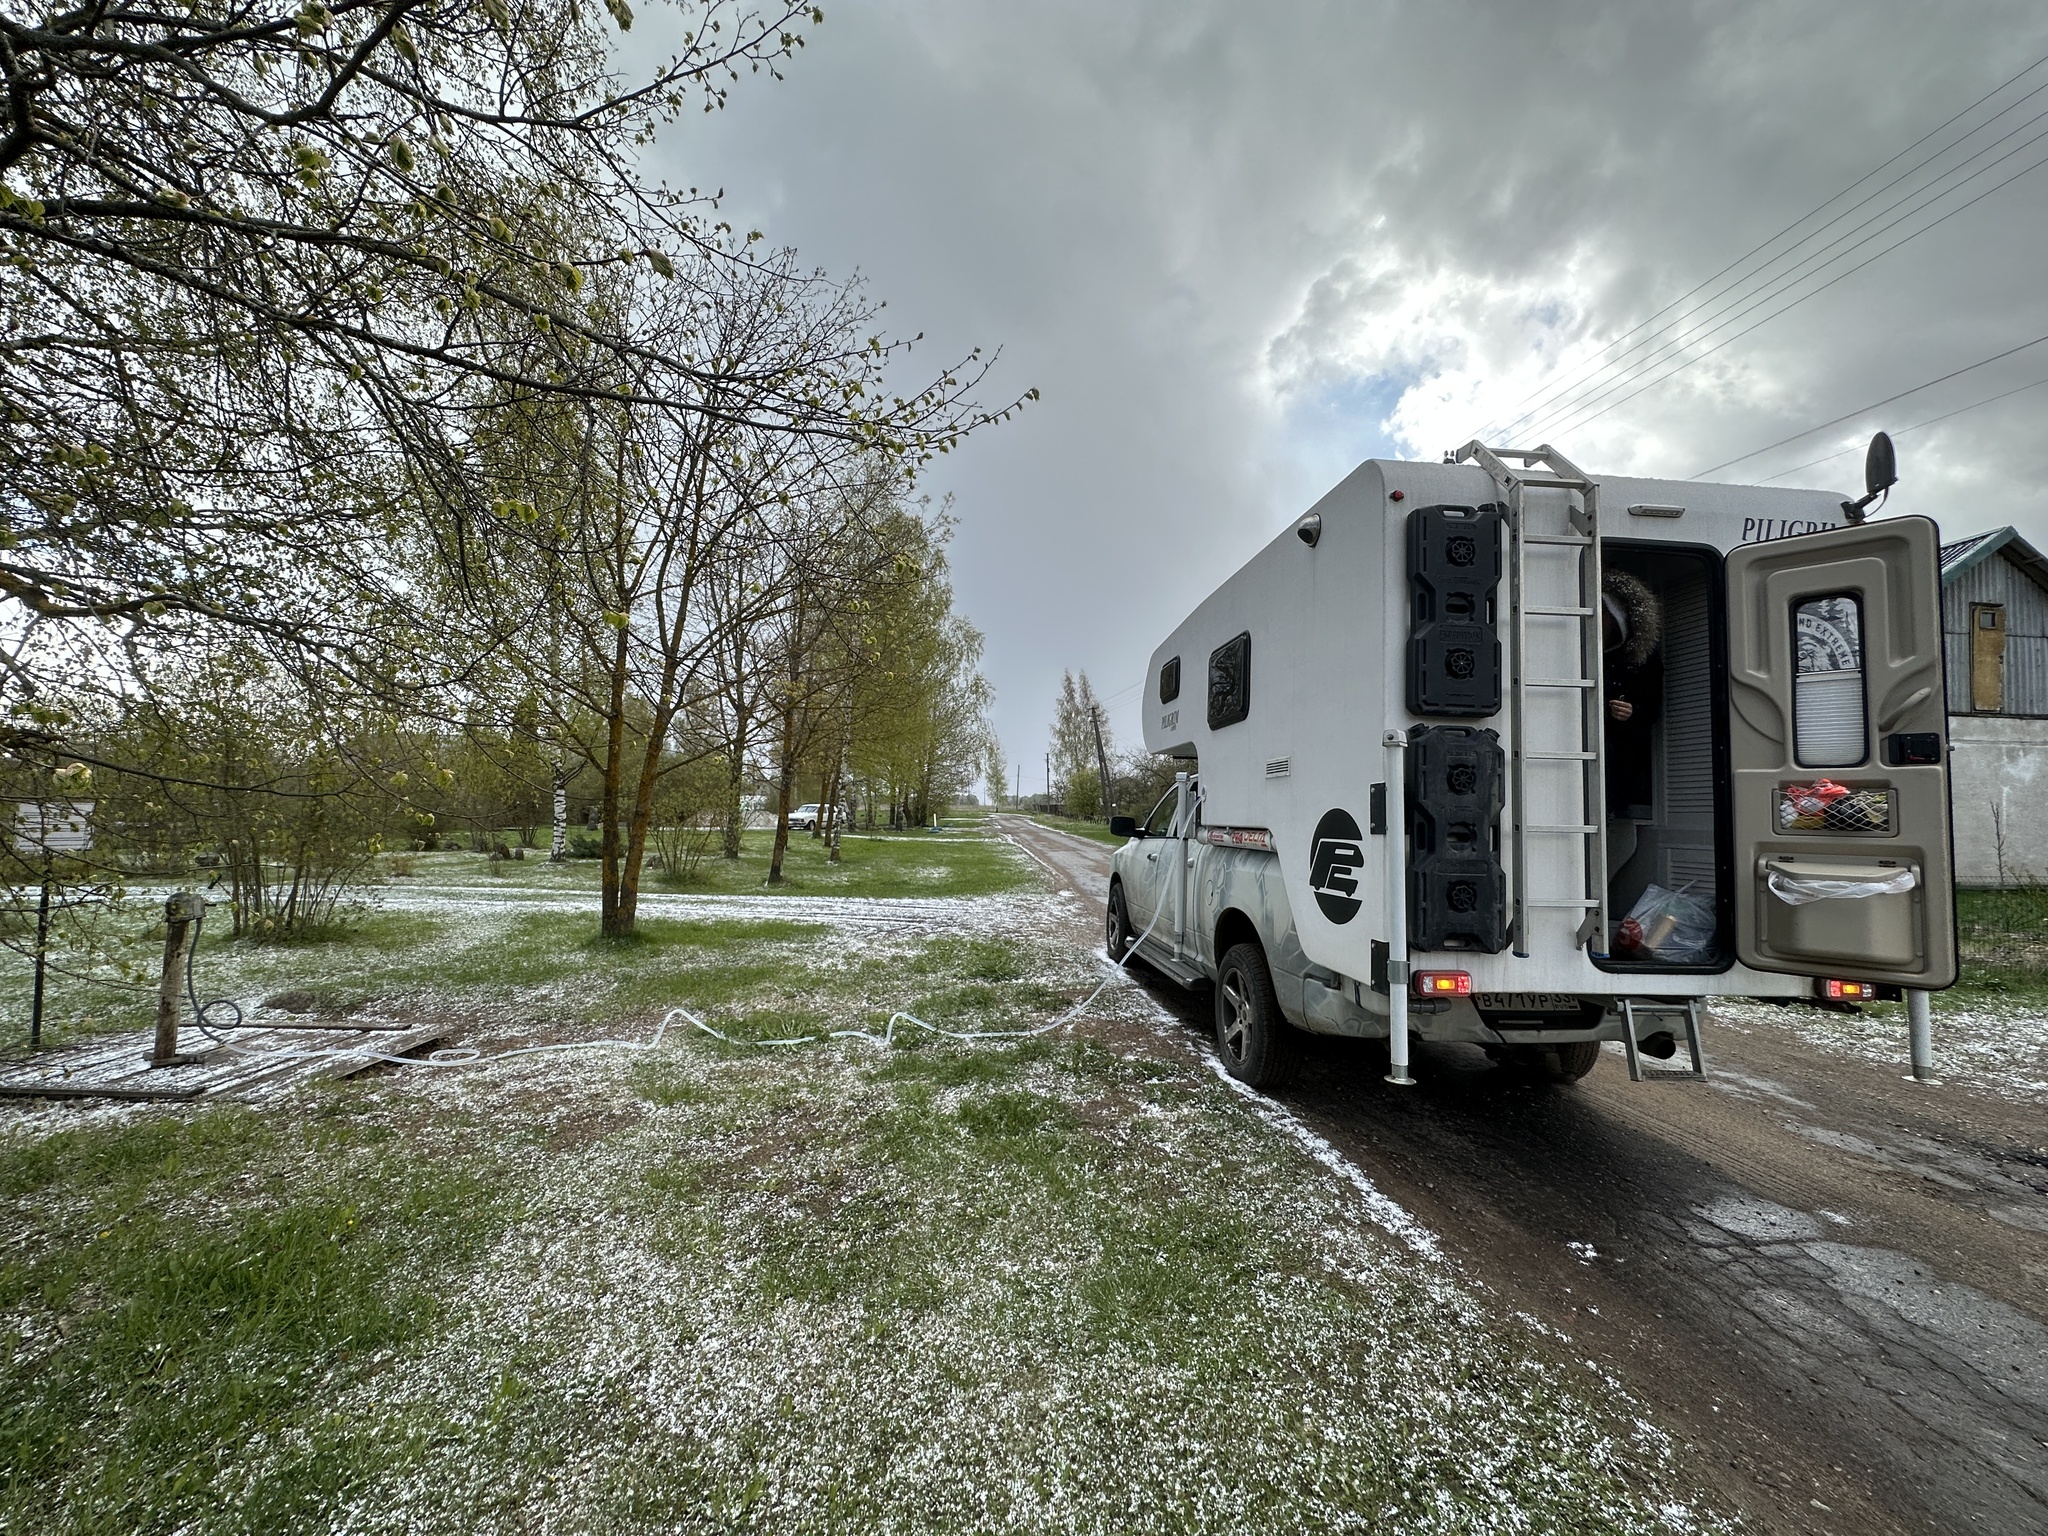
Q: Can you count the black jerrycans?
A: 2